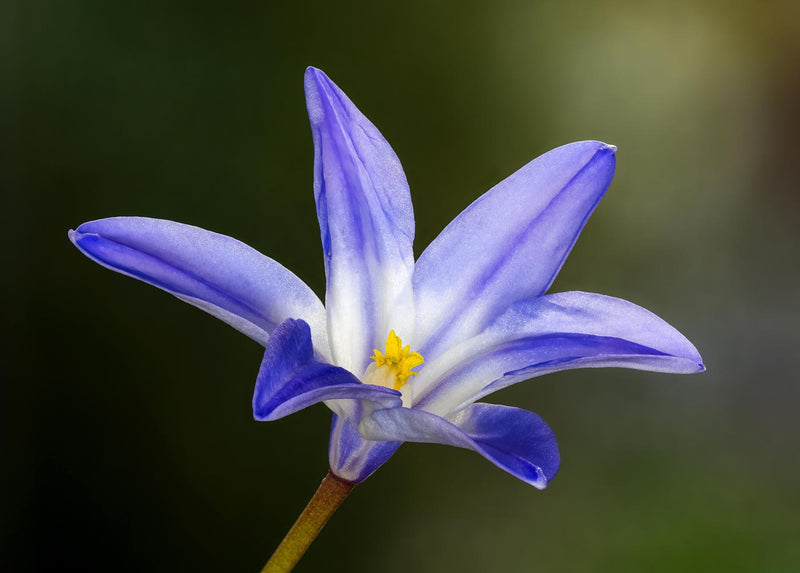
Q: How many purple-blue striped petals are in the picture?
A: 6